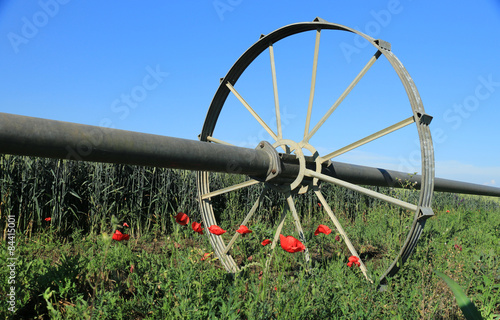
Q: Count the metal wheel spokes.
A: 12